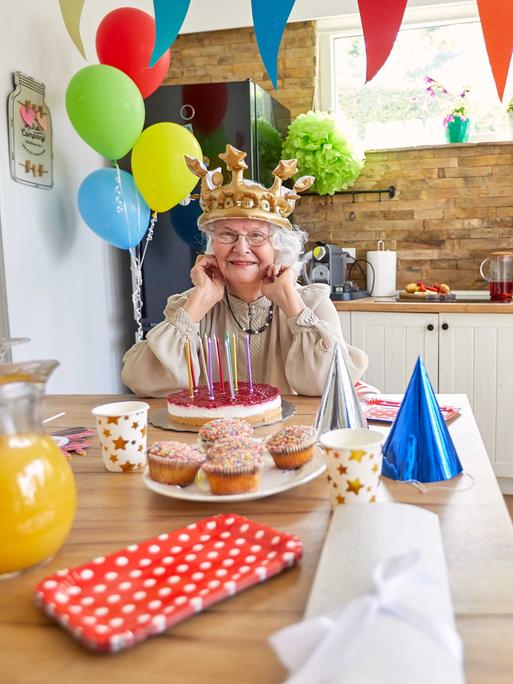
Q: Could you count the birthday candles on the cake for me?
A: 11